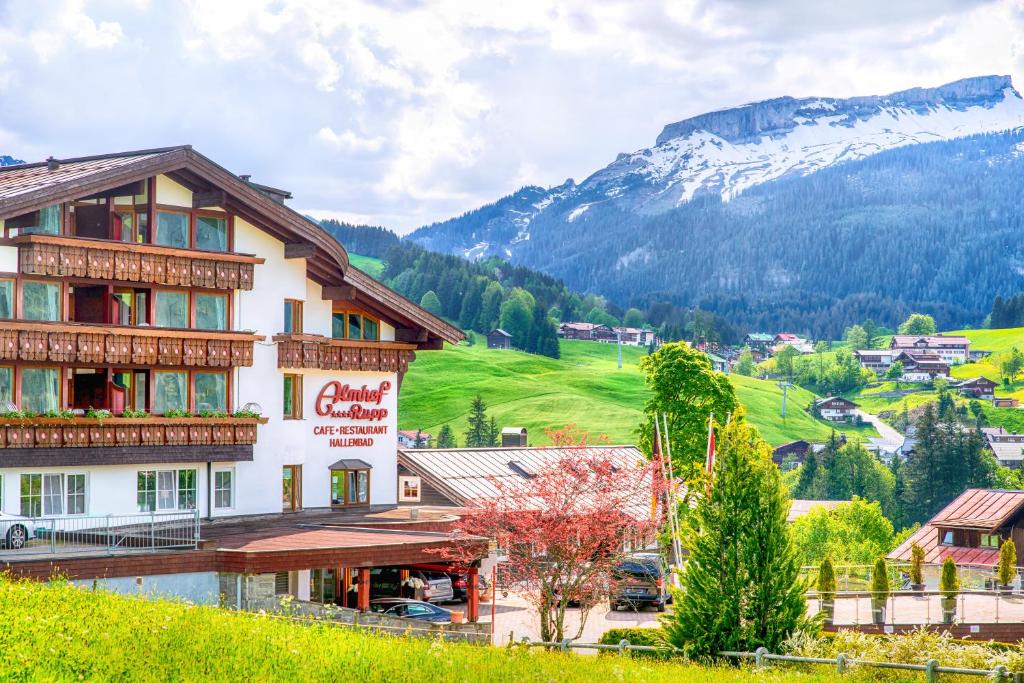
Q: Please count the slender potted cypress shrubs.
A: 5